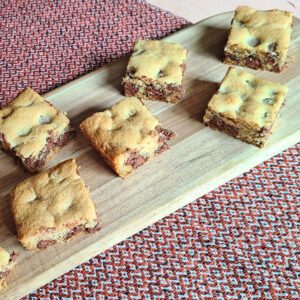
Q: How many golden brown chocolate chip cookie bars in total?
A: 7